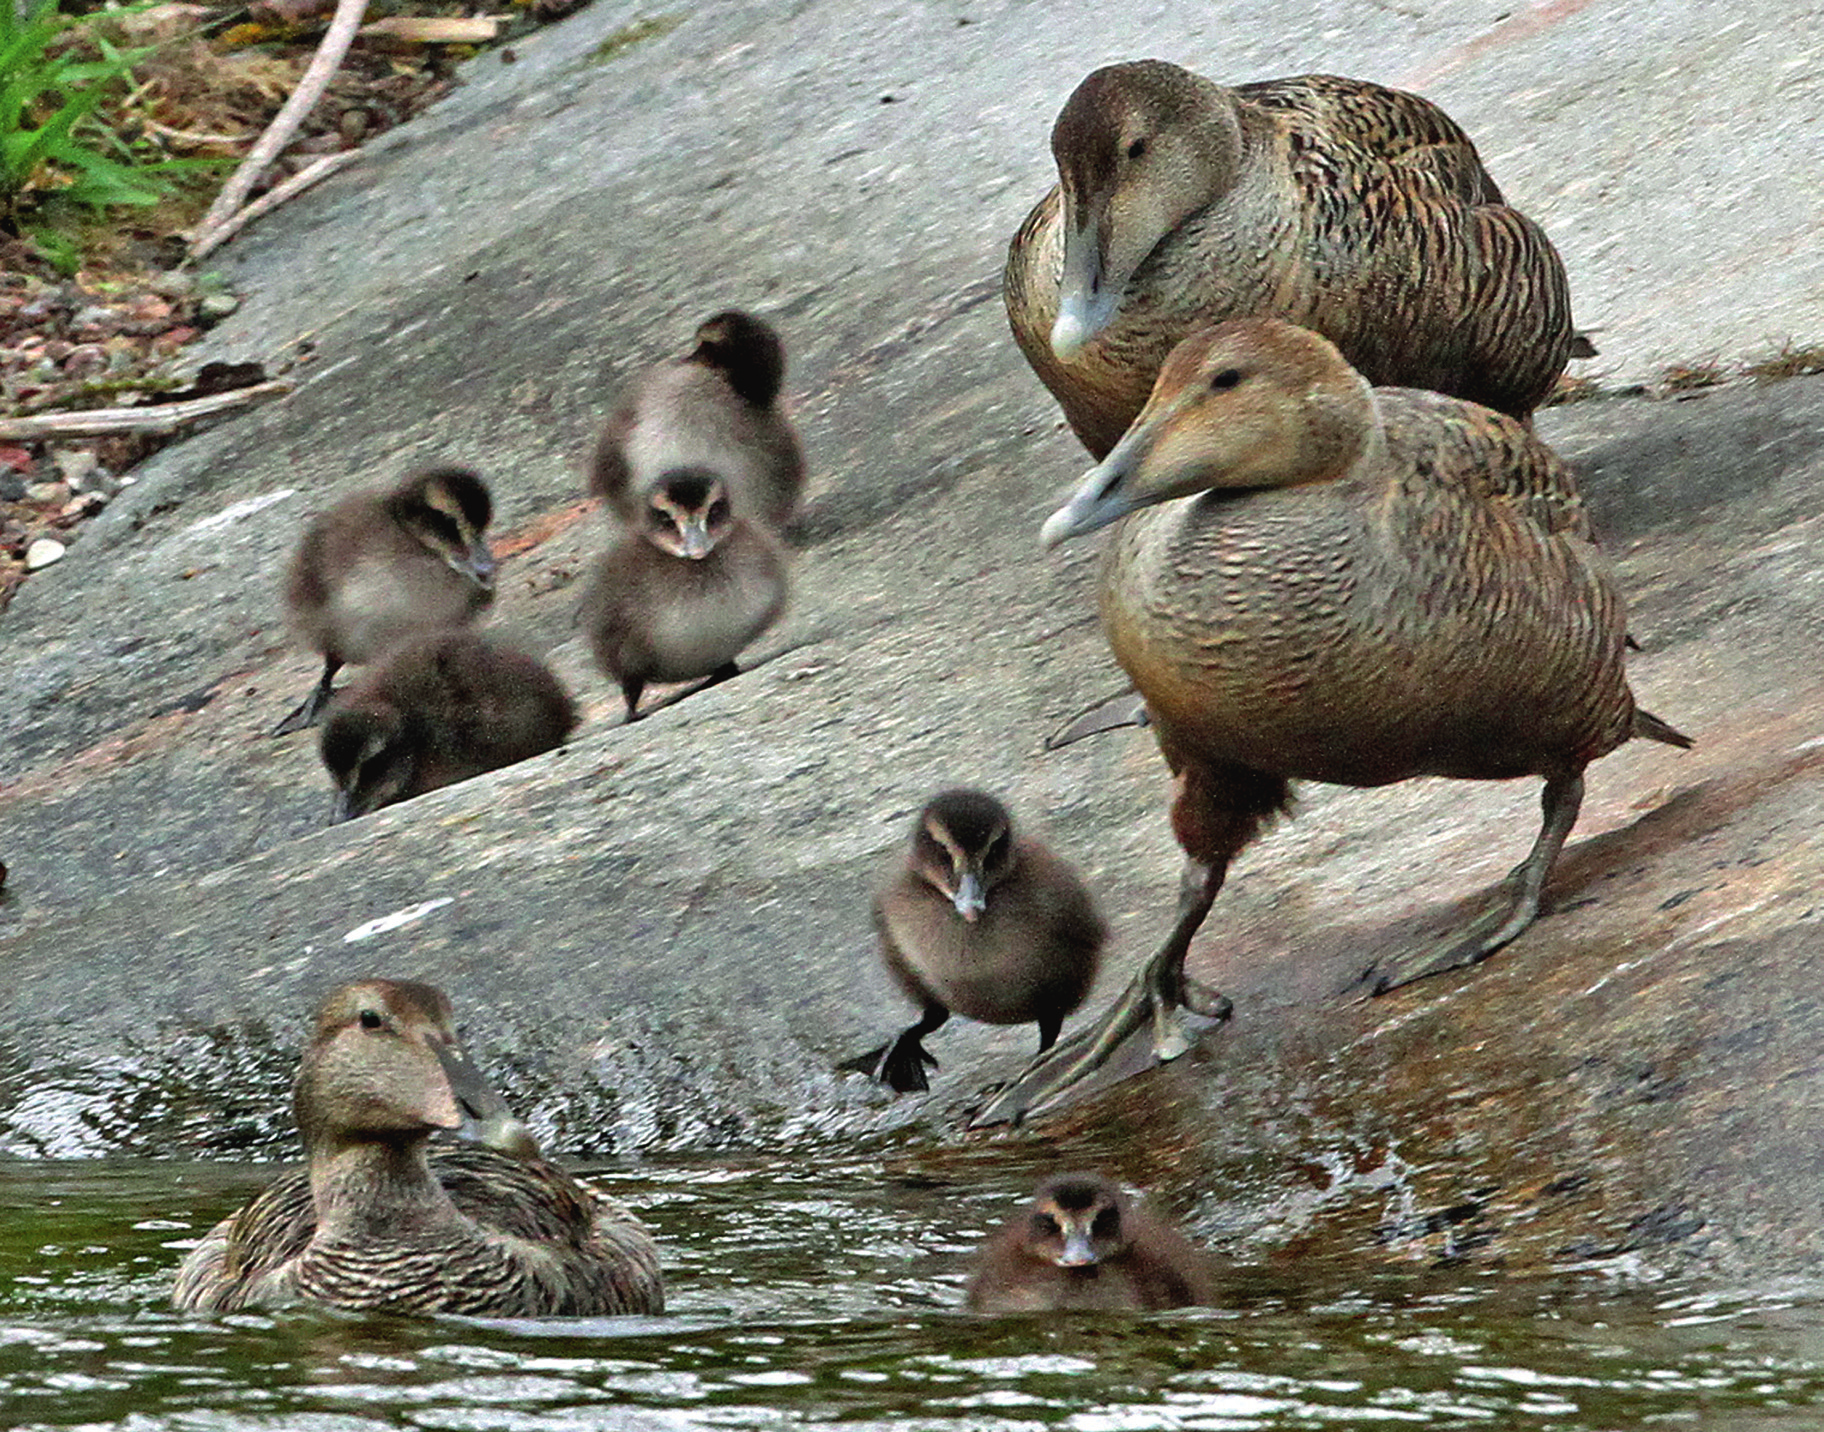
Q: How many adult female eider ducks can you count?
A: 3